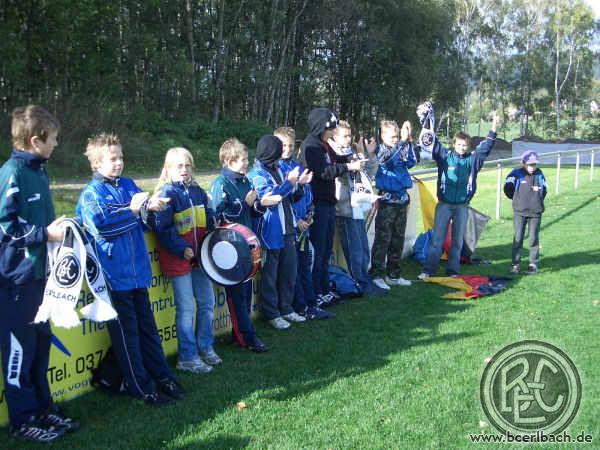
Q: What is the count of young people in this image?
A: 11